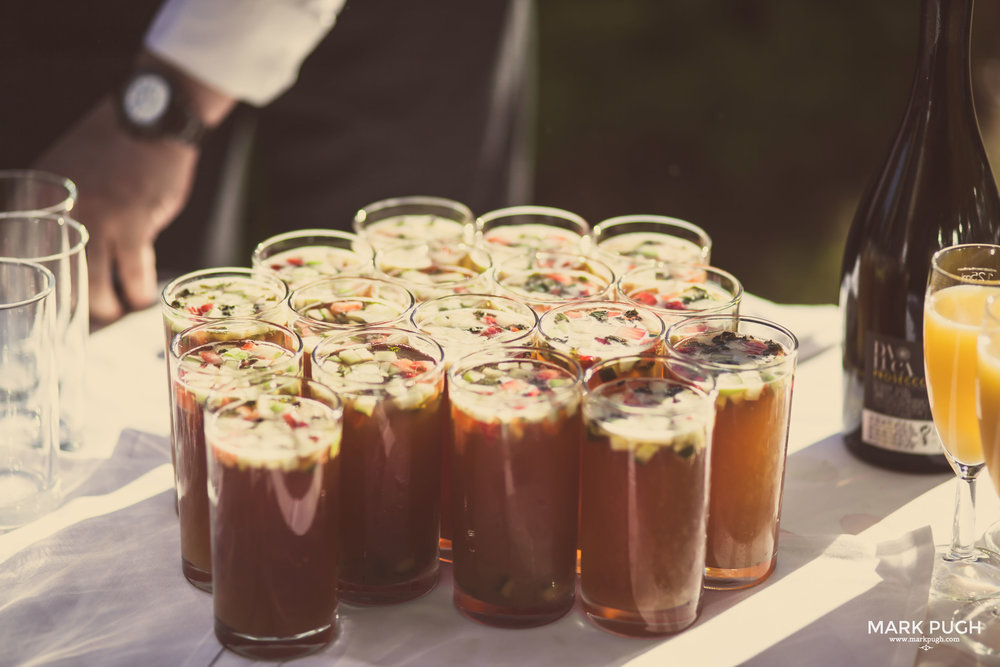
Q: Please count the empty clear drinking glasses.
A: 3